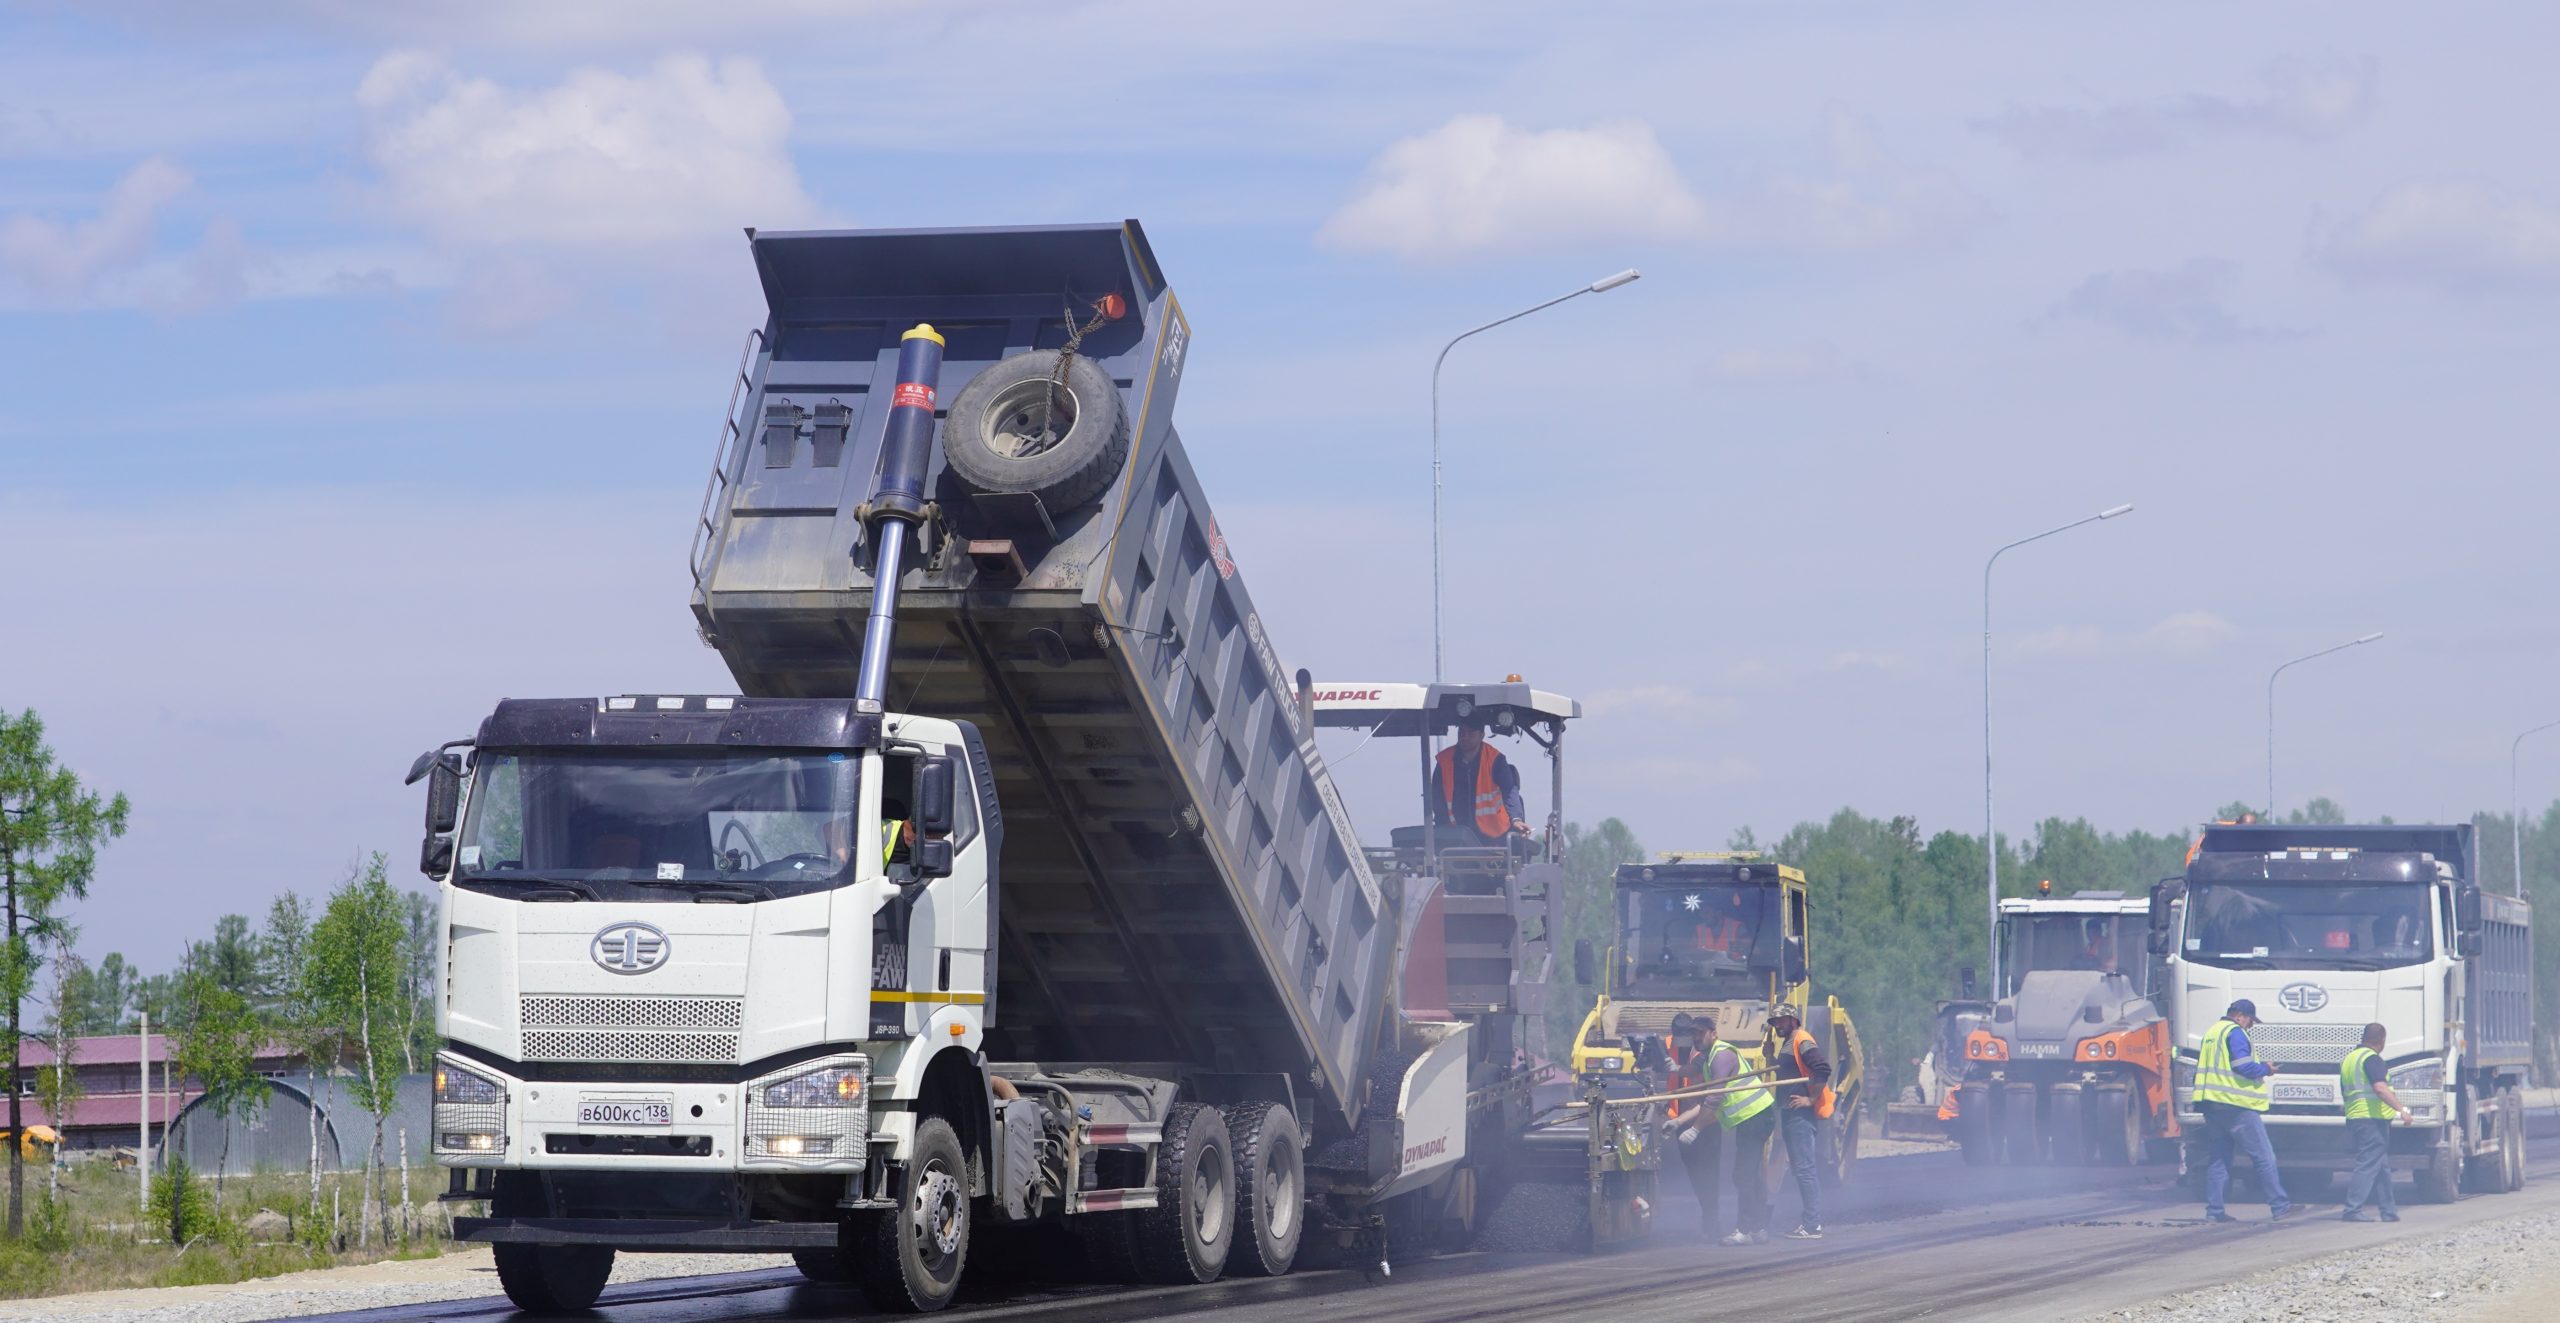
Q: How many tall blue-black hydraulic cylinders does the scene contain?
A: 1